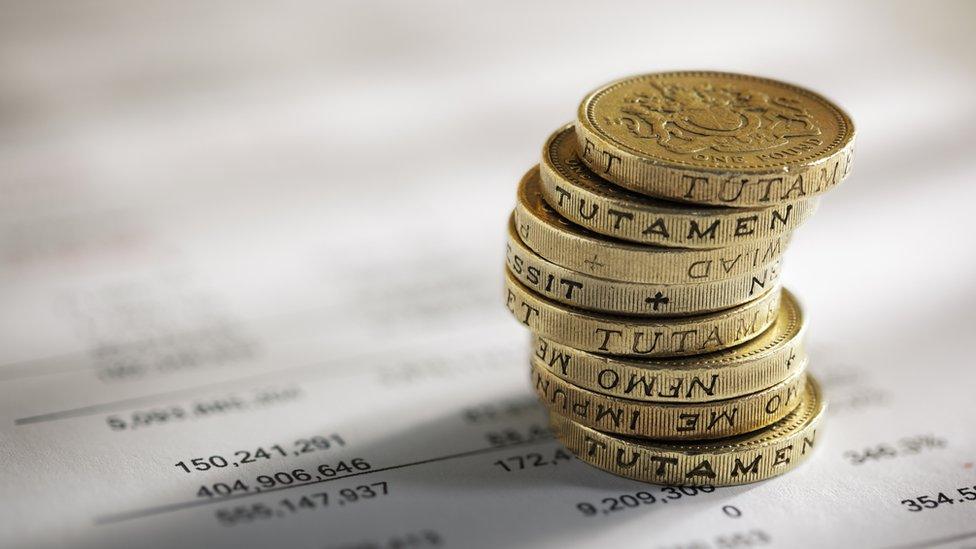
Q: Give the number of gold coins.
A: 8